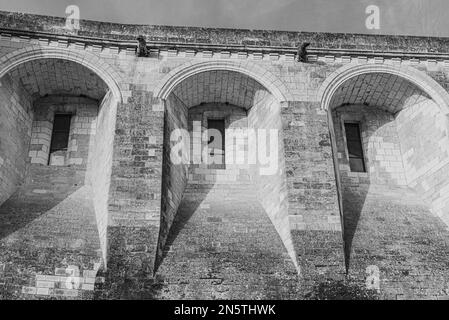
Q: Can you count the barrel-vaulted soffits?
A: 3